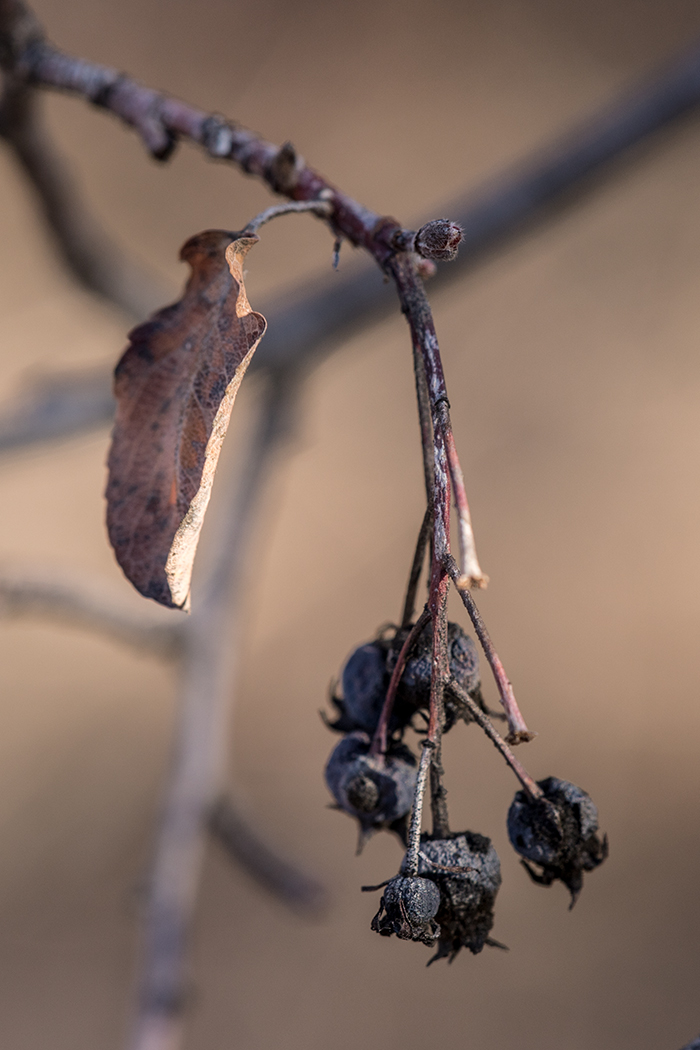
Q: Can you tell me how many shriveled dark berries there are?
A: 6